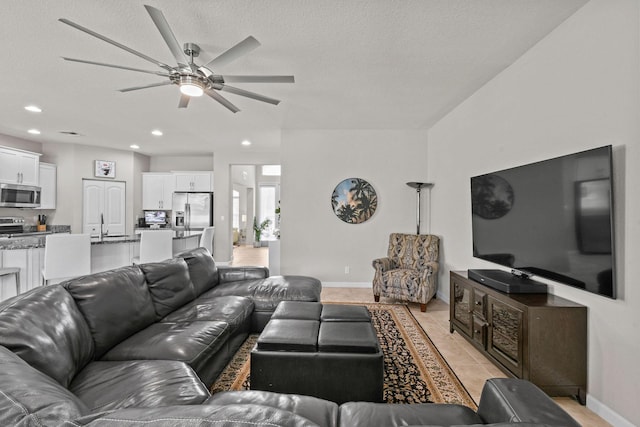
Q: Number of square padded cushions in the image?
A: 4